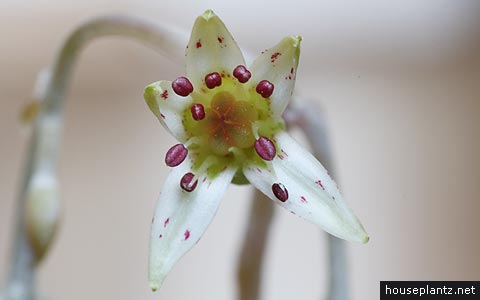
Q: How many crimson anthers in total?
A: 9